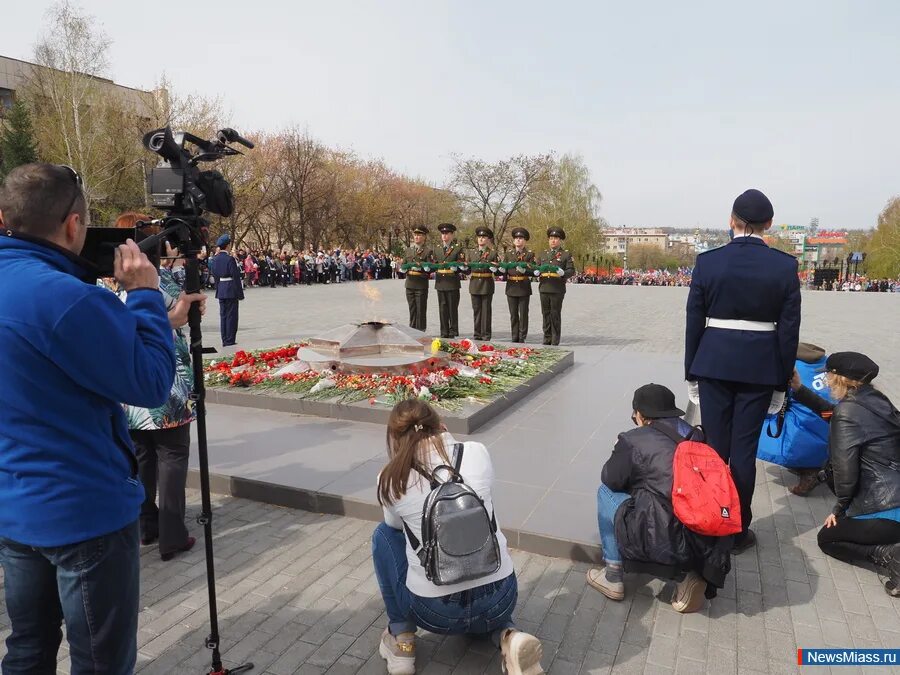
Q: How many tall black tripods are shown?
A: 1